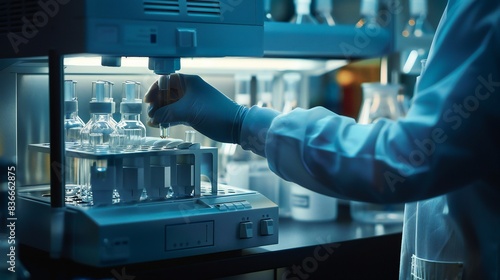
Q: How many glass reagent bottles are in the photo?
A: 3